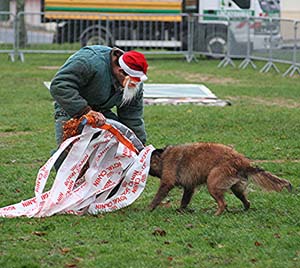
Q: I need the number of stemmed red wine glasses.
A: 0